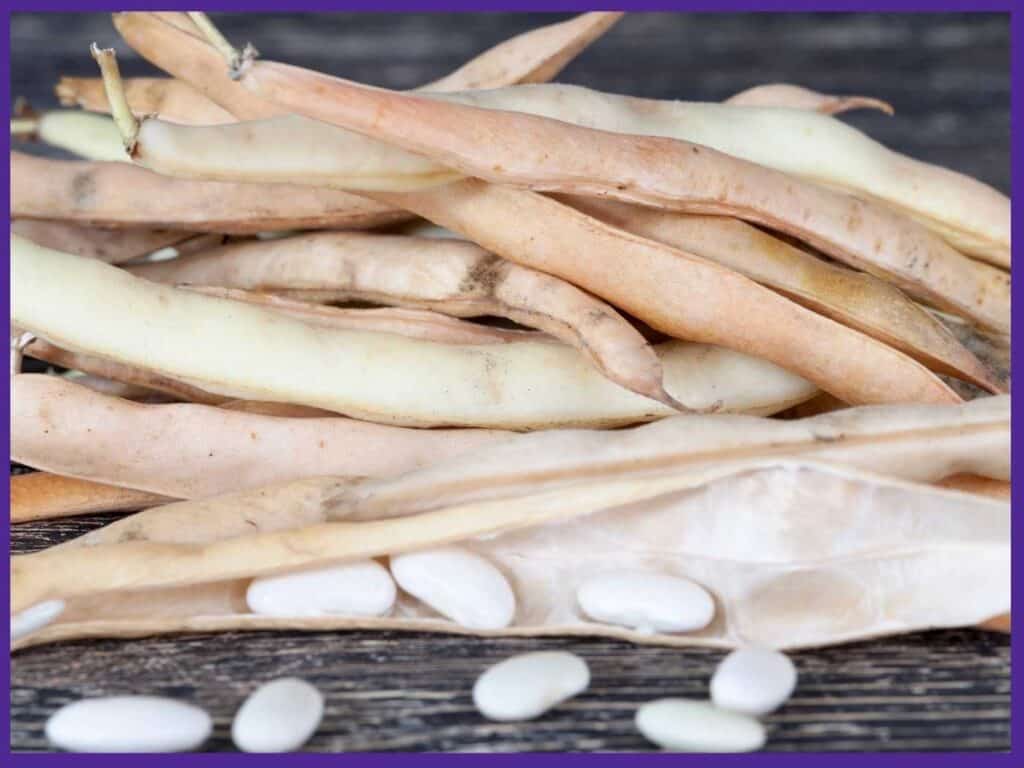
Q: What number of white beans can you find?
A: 9